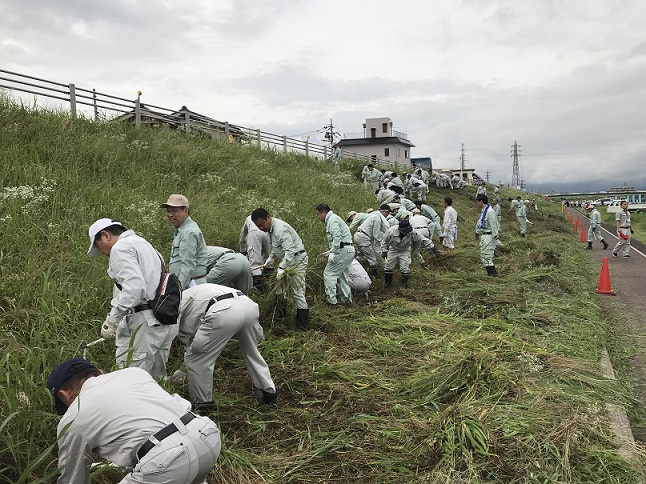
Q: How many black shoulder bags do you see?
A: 1